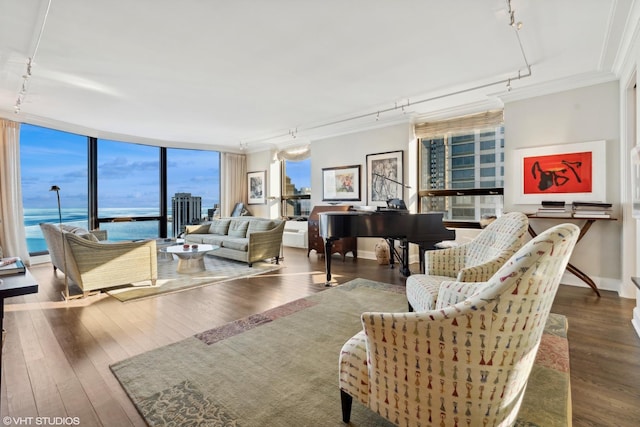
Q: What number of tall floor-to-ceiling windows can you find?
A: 3